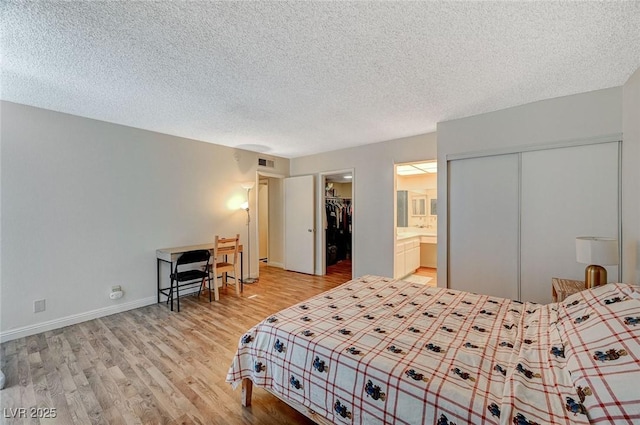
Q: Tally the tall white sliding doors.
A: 2